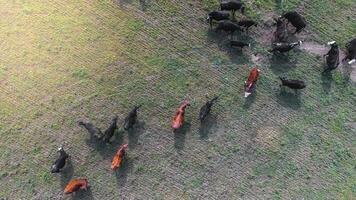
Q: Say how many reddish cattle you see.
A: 4